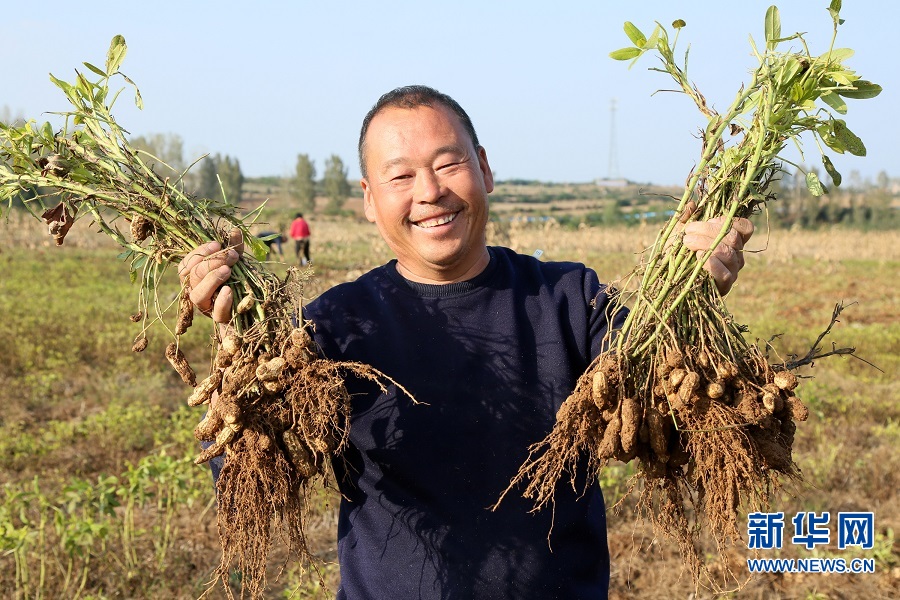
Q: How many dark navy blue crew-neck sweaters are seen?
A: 1